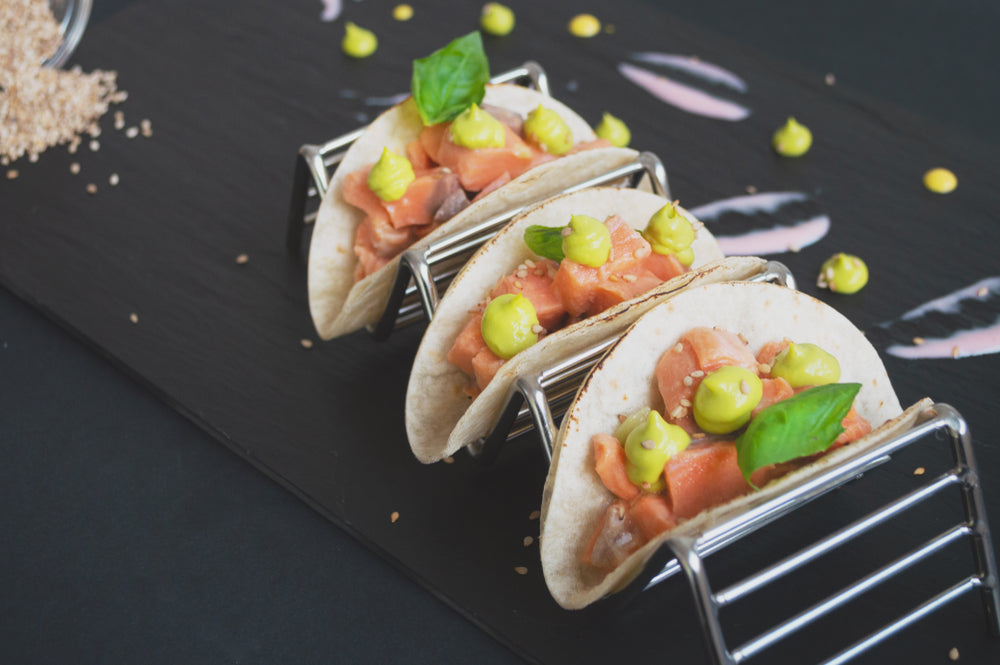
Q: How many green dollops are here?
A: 14